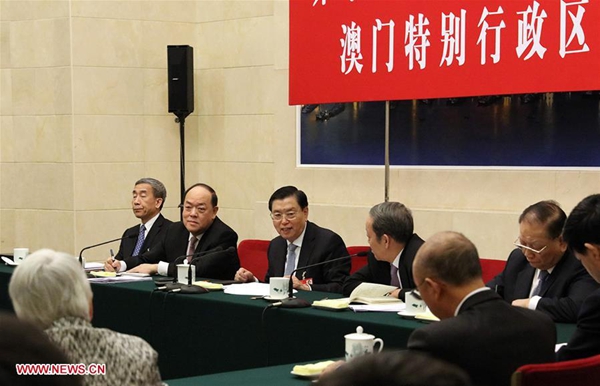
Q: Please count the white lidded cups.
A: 2